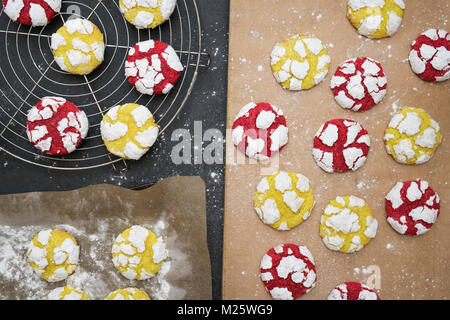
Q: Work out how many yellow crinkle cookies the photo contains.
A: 12